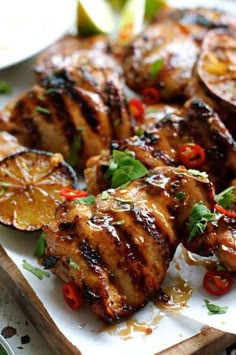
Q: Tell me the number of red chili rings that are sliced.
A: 7